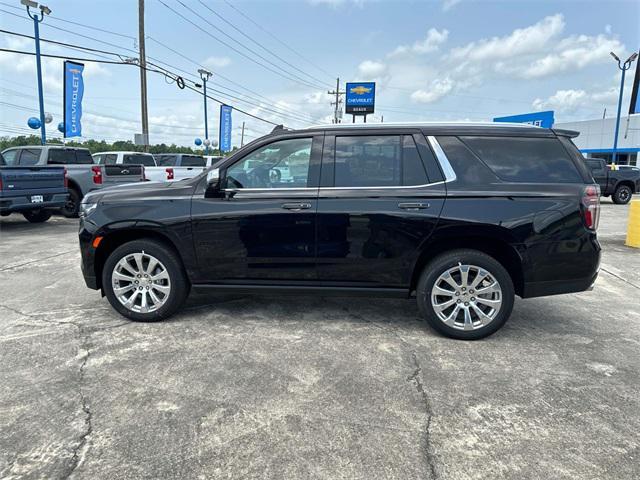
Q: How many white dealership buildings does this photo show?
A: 1